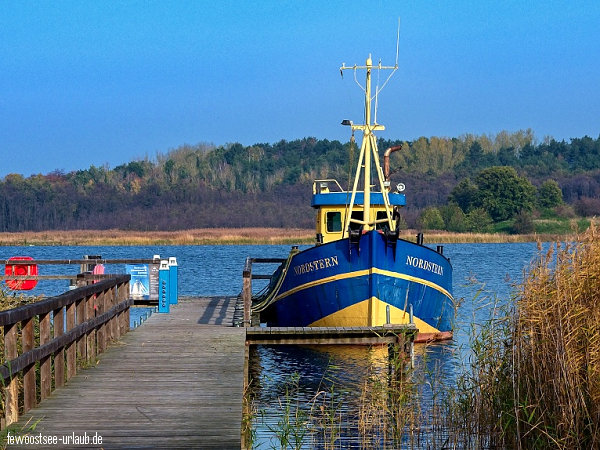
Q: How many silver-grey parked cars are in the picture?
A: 0